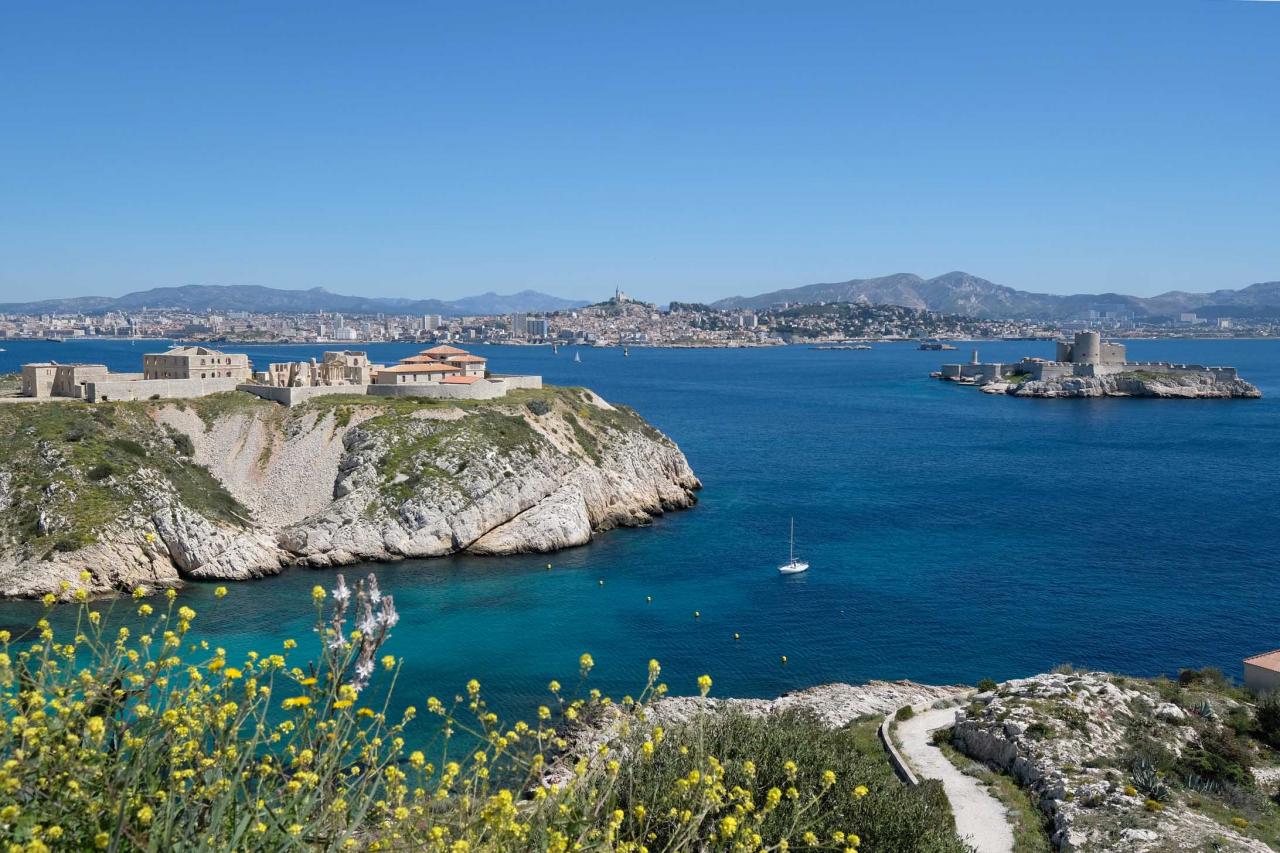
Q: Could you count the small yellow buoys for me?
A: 6